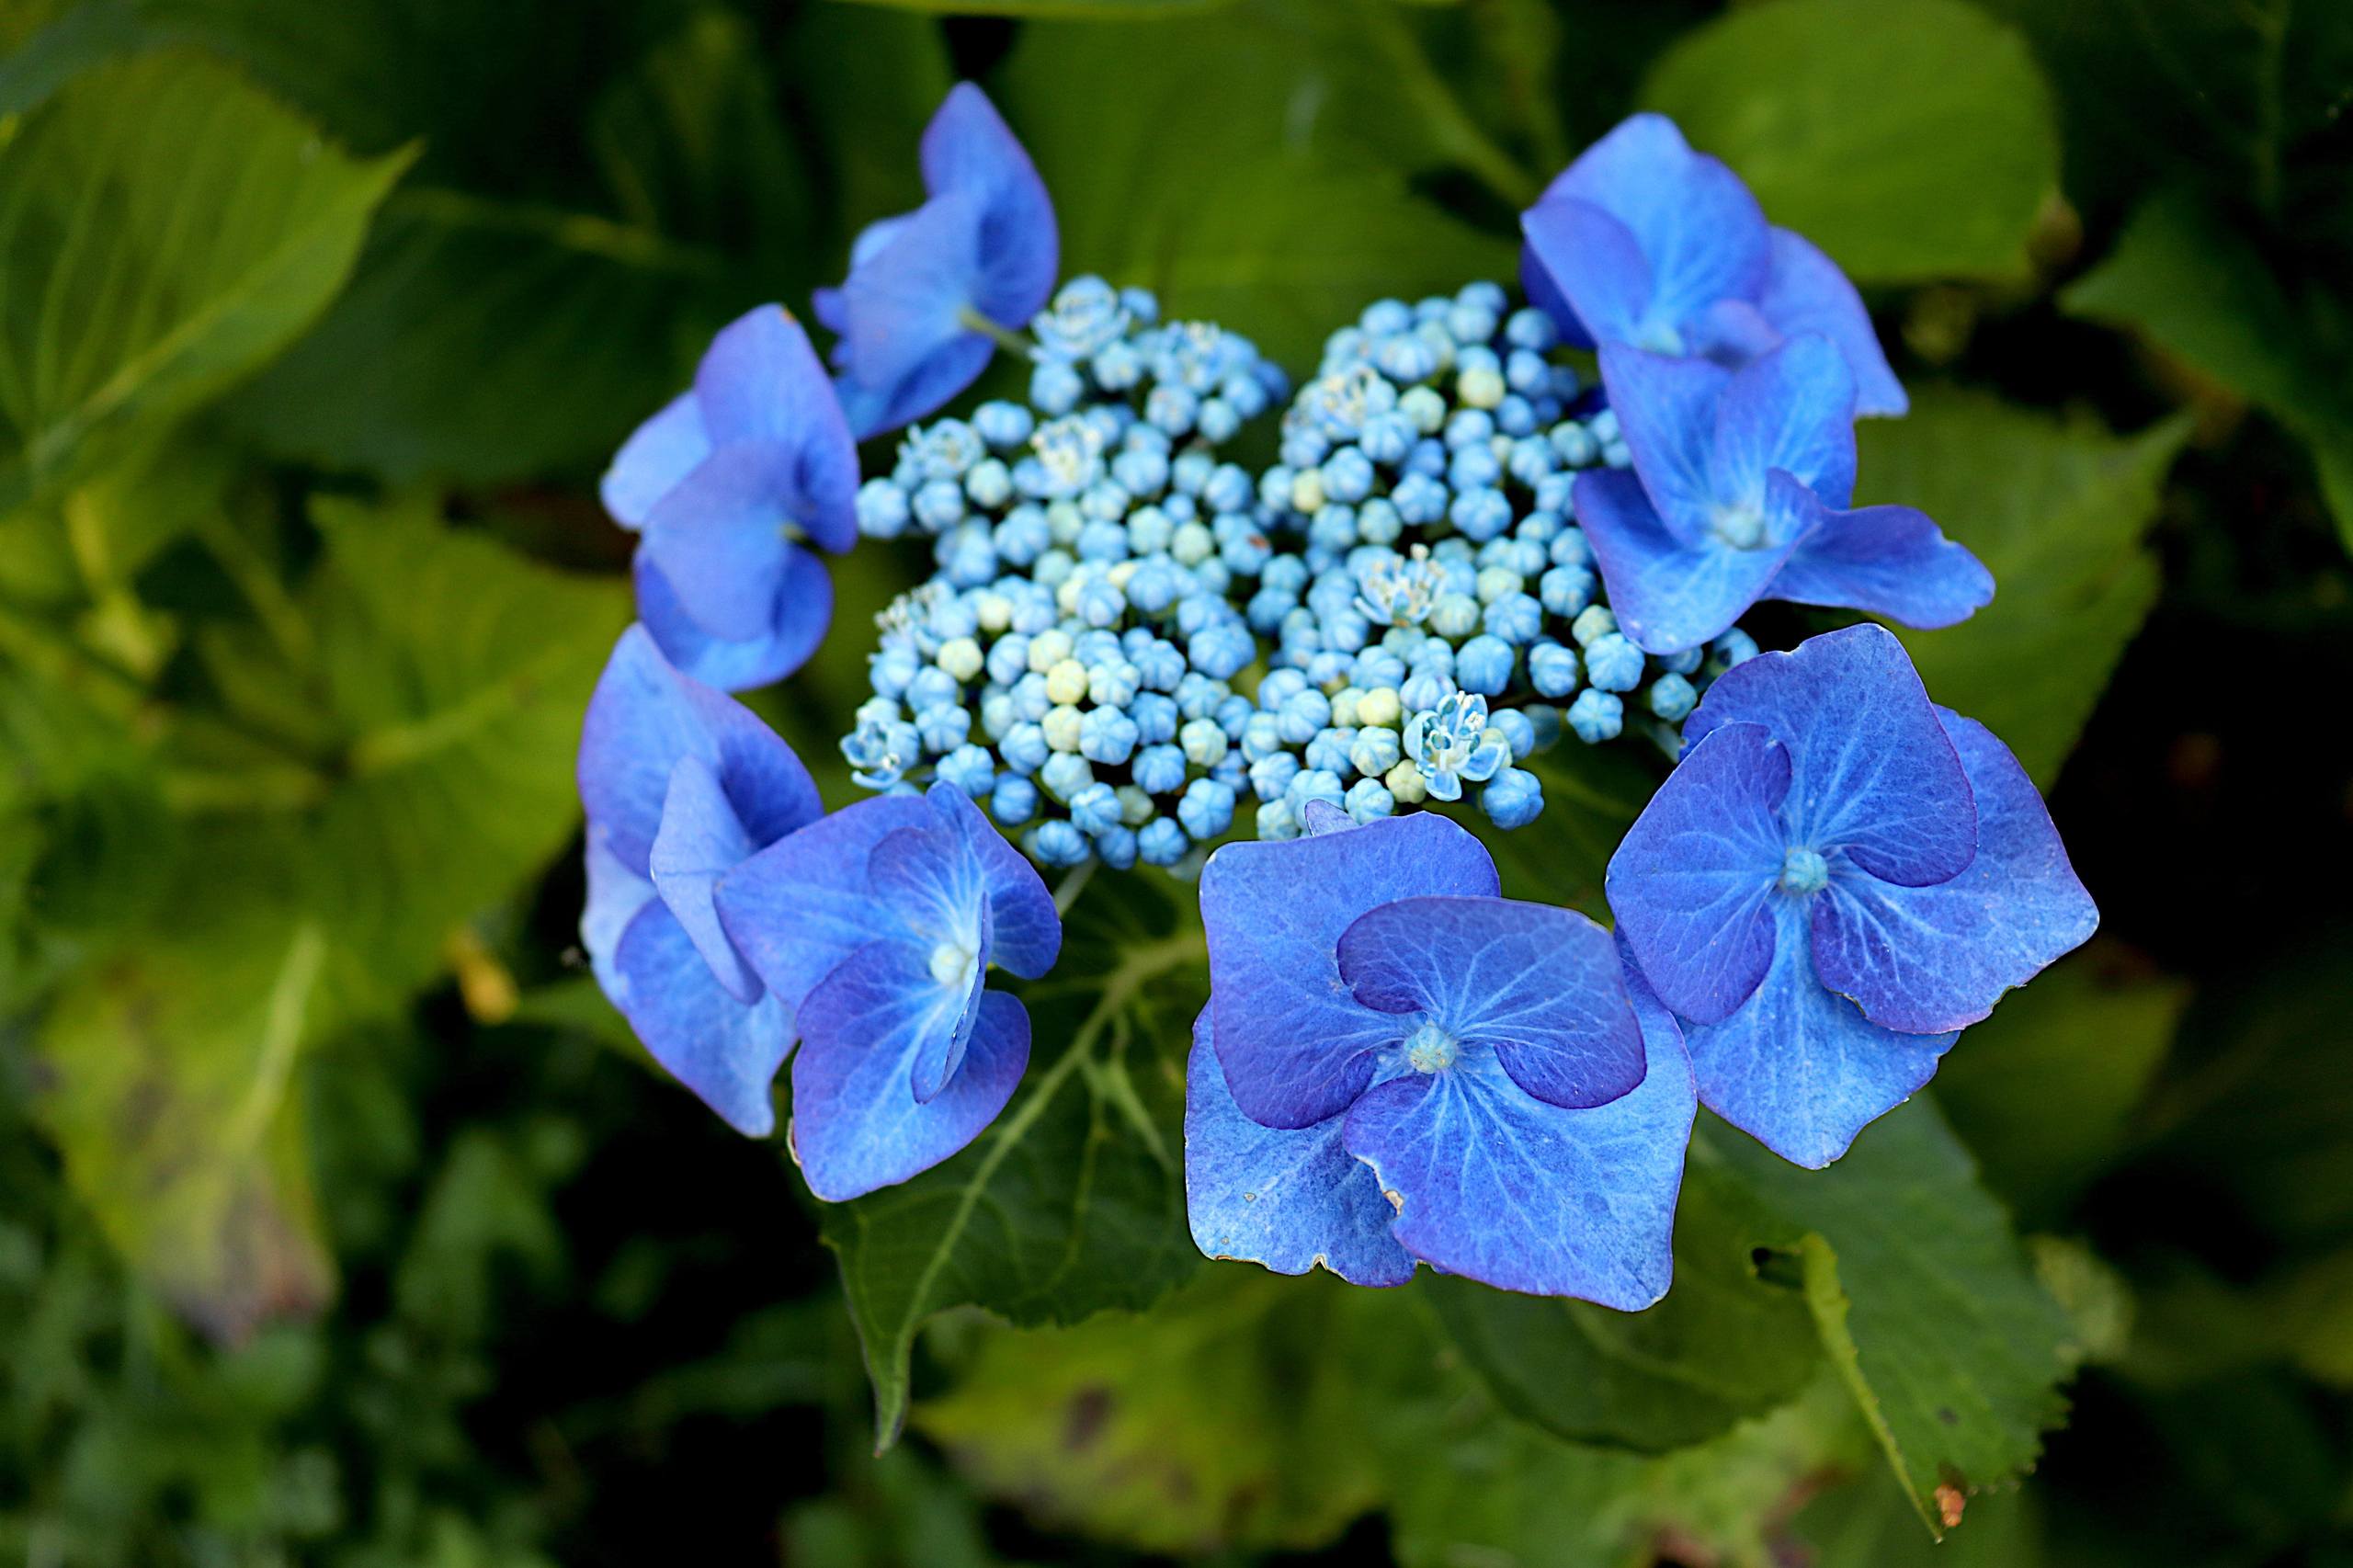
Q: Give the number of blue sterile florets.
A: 8